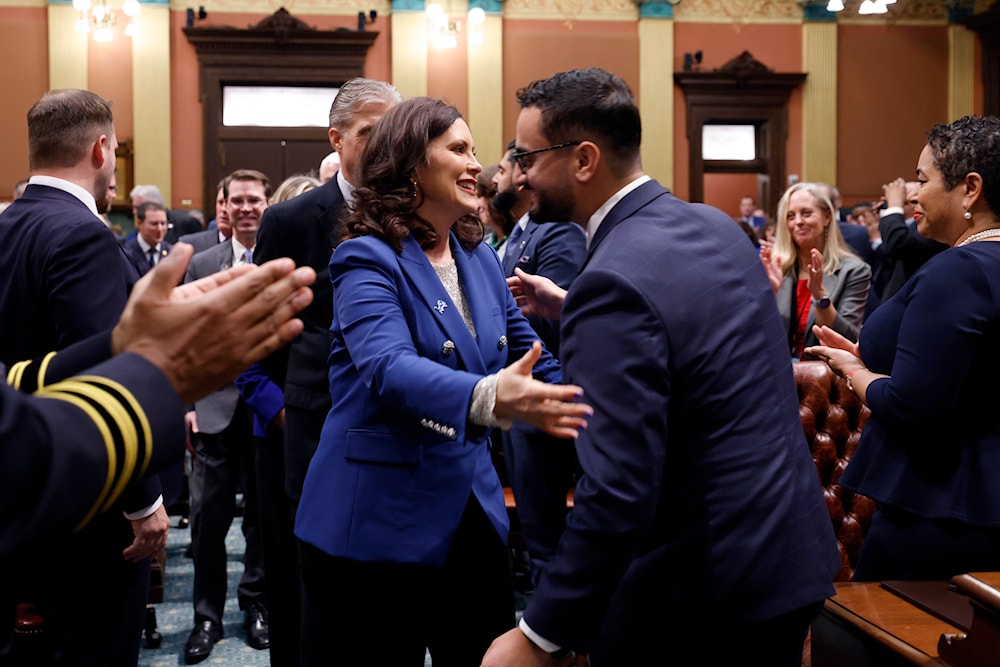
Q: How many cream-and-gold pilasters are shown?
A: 7